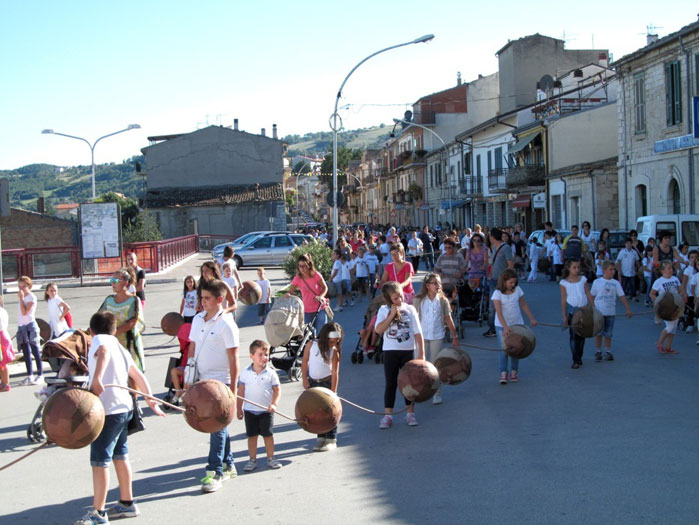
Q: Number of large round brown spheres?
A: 11